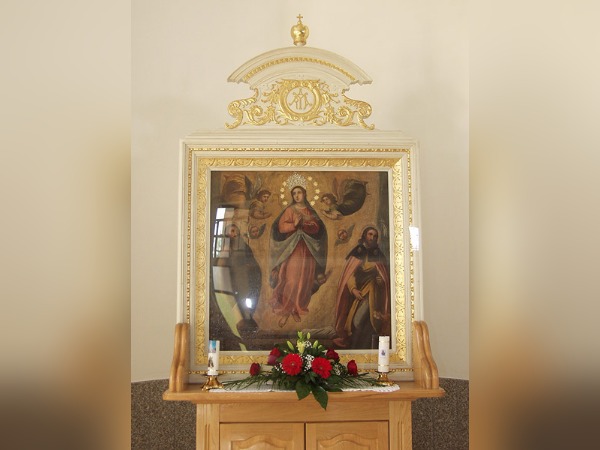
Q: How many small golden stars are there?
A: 9